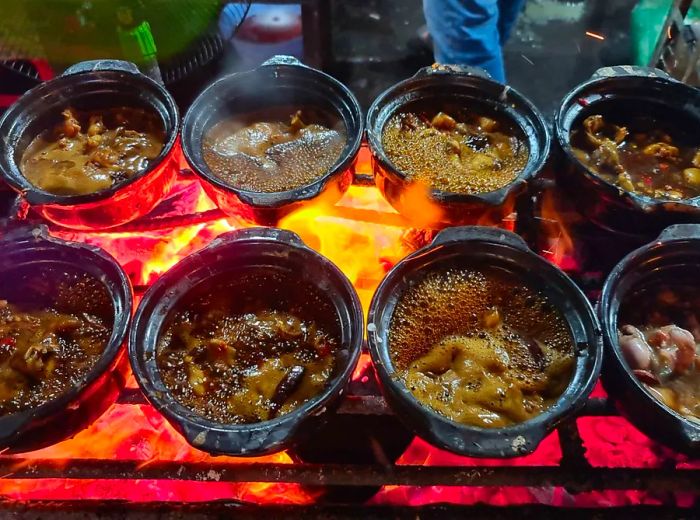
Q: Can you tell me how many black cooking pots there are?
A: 8